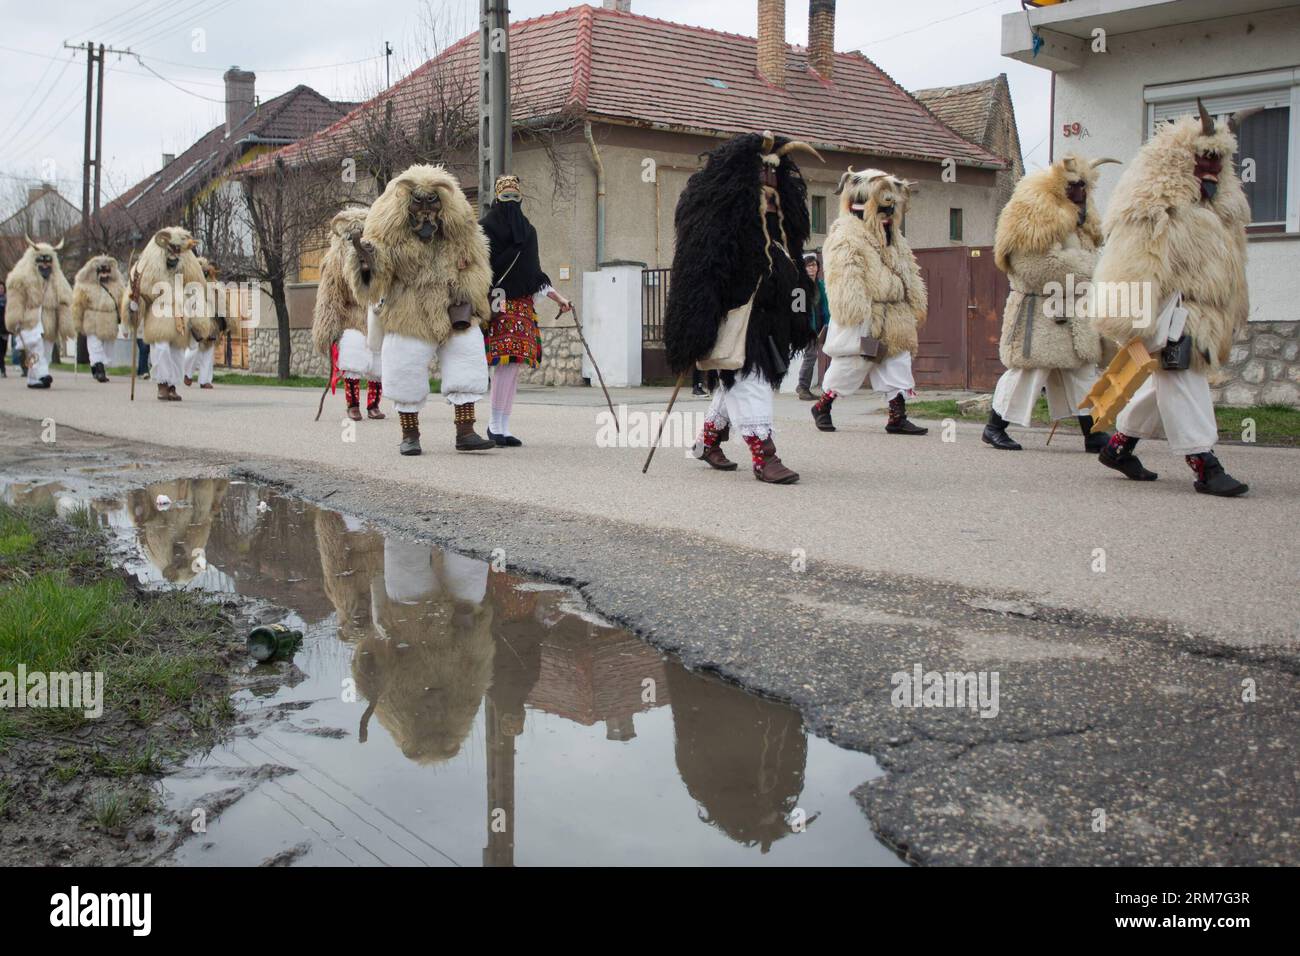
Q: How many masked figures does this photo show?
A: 11